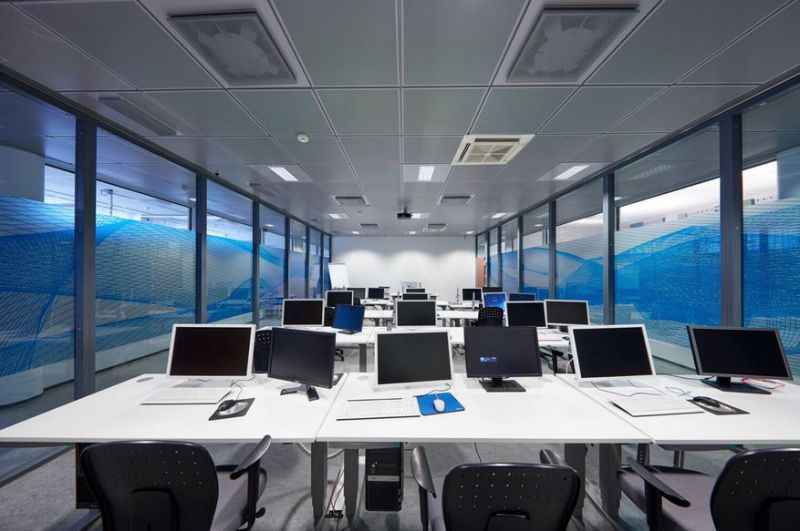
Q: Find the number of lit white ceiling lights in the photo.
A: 9